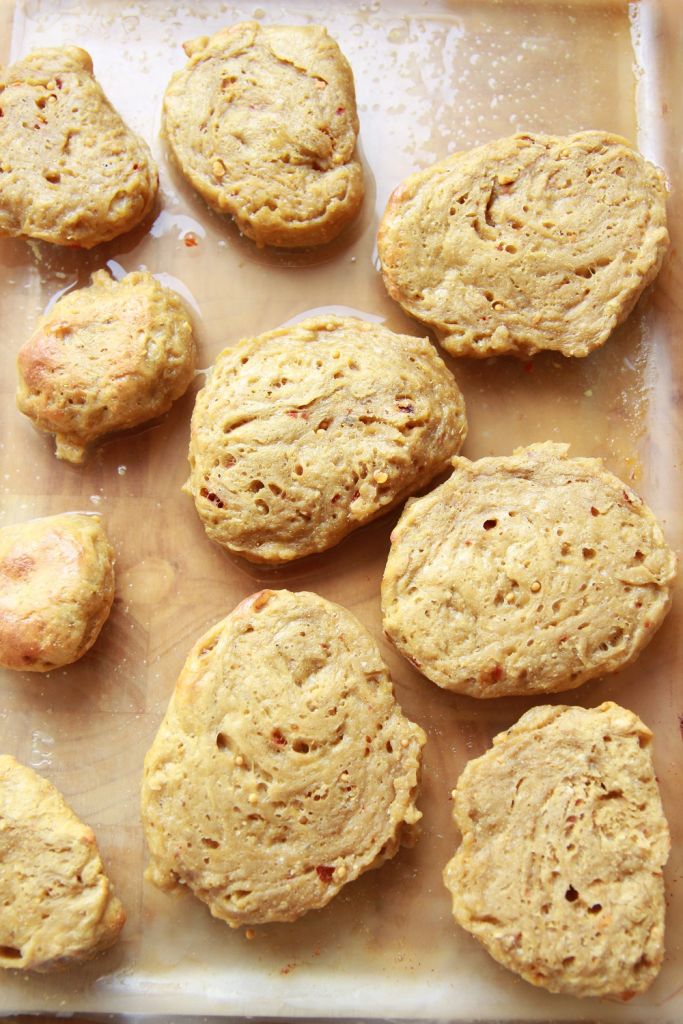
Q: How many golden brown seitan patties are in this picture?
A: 10